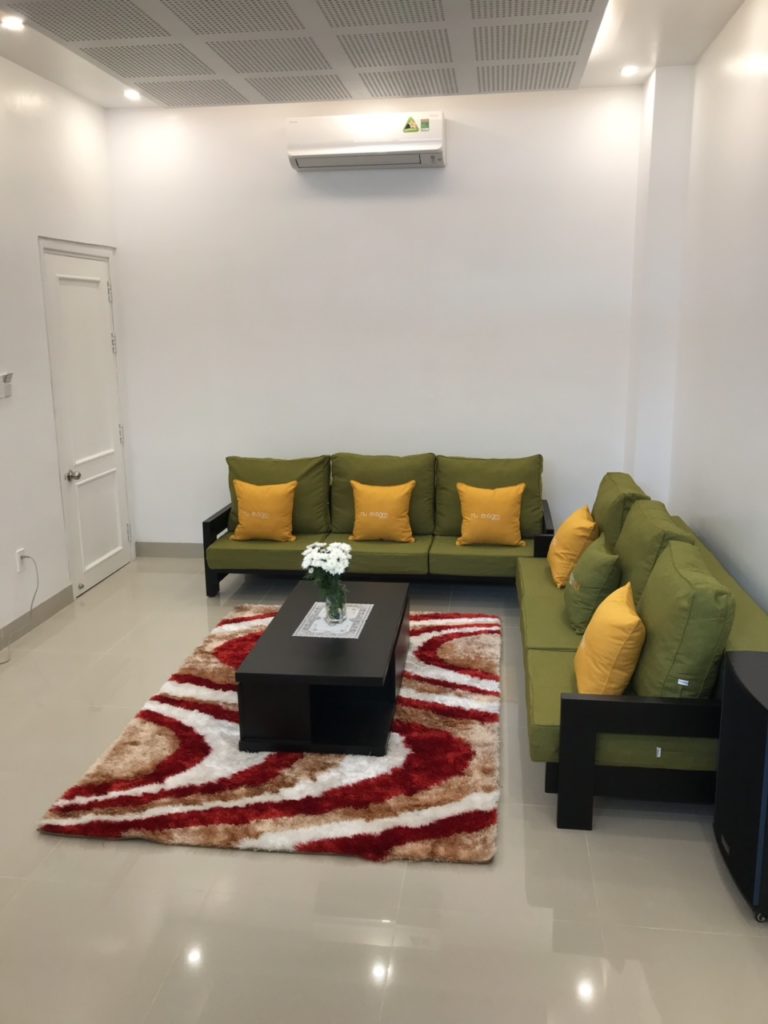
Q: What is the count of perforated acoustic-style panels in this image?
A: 12